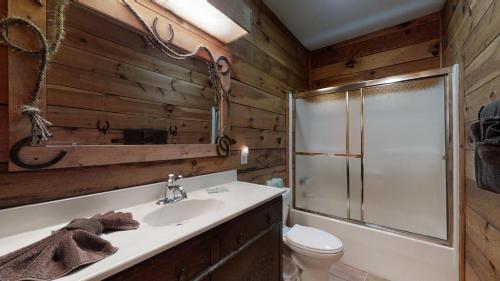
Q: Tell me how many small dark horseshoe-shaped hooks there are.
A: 2